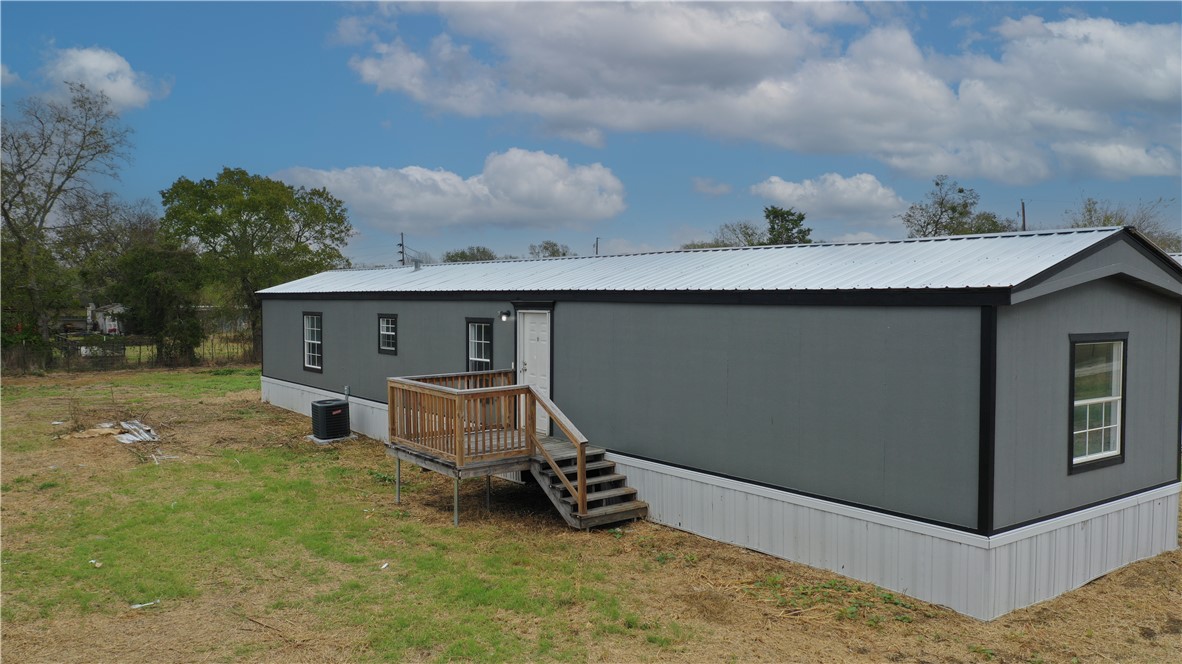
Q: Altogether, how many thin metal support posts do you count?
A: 3